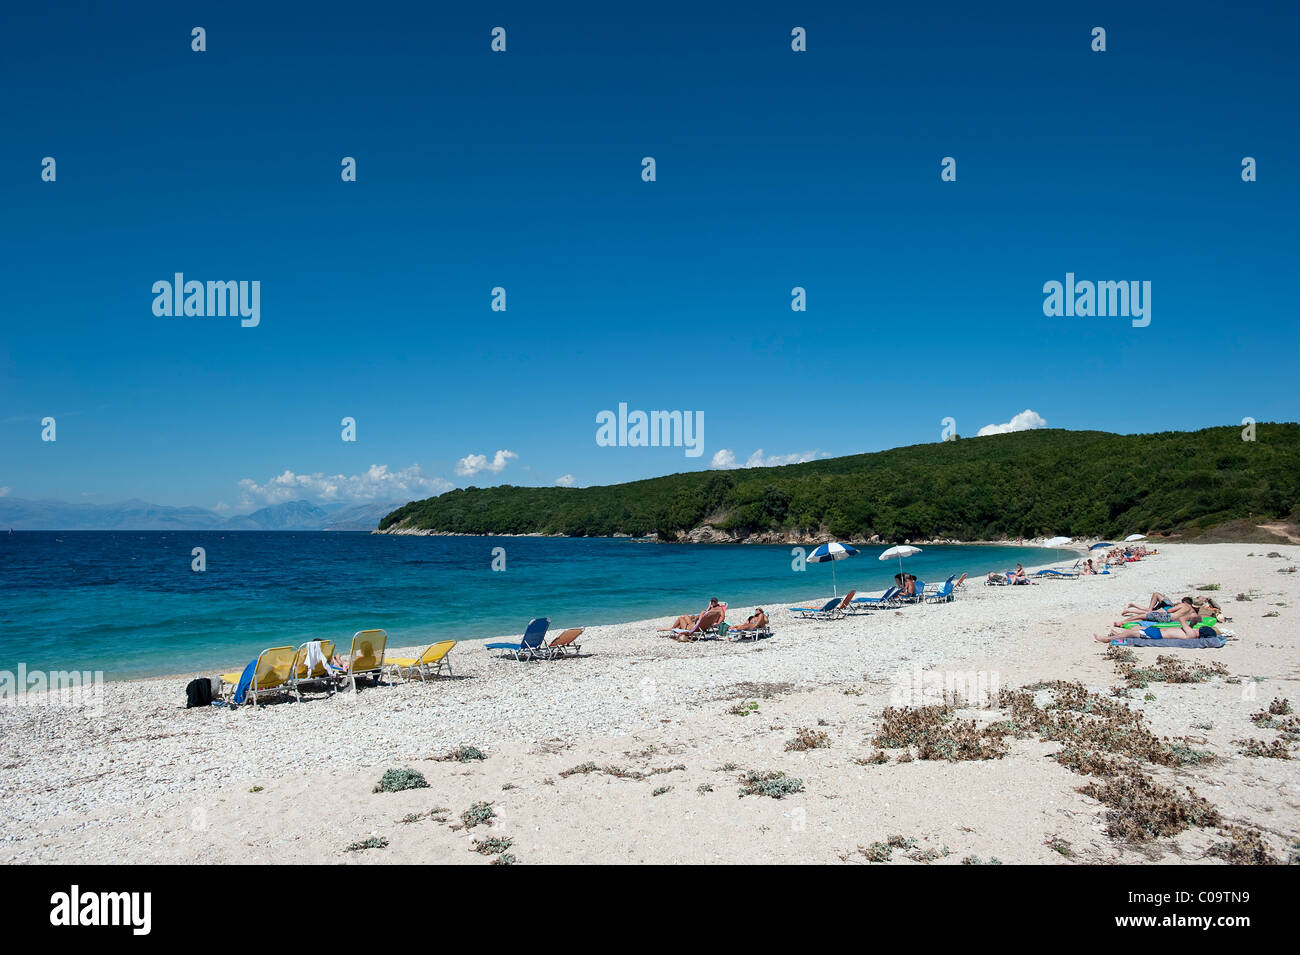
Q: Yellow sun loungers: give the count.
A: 4